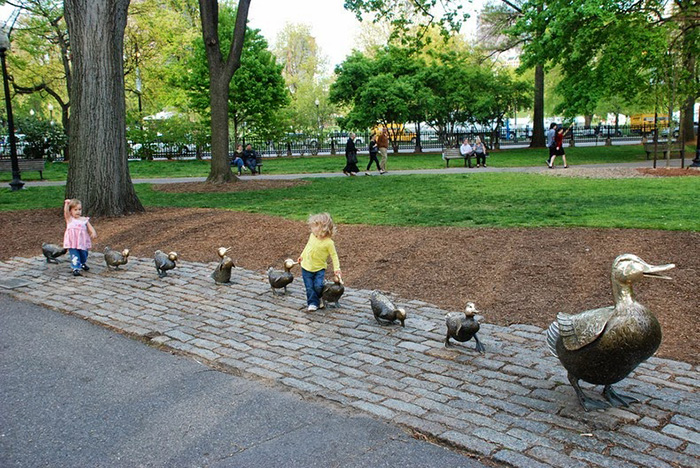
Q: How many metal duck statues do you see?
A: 9